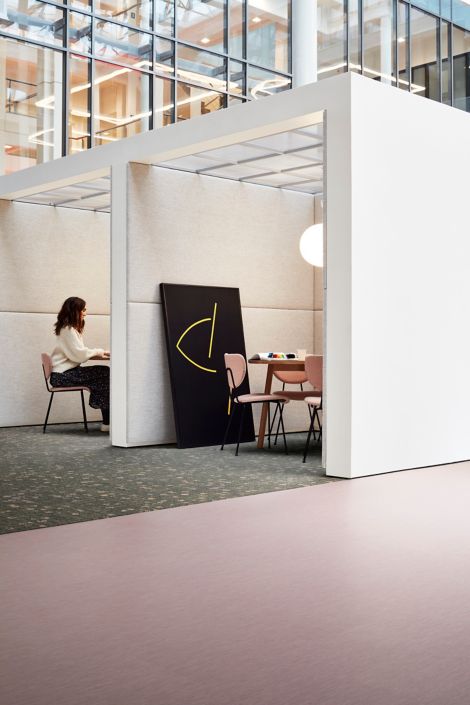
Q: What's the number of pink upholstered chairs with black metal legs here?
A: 4